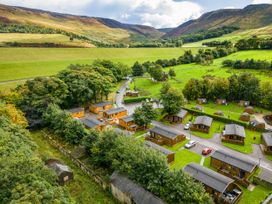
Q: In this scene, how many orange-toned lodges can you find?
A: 5